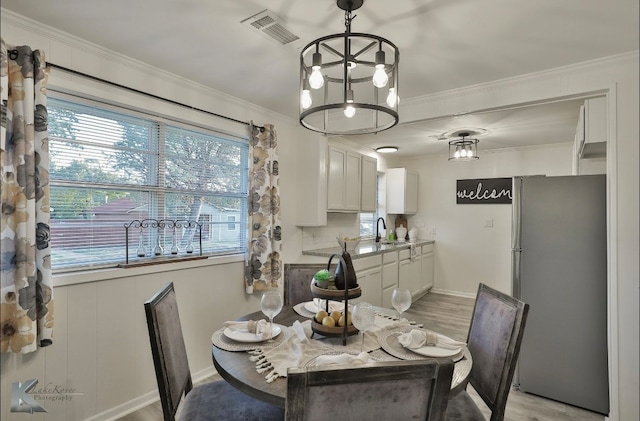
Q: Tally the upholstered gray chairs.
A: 4